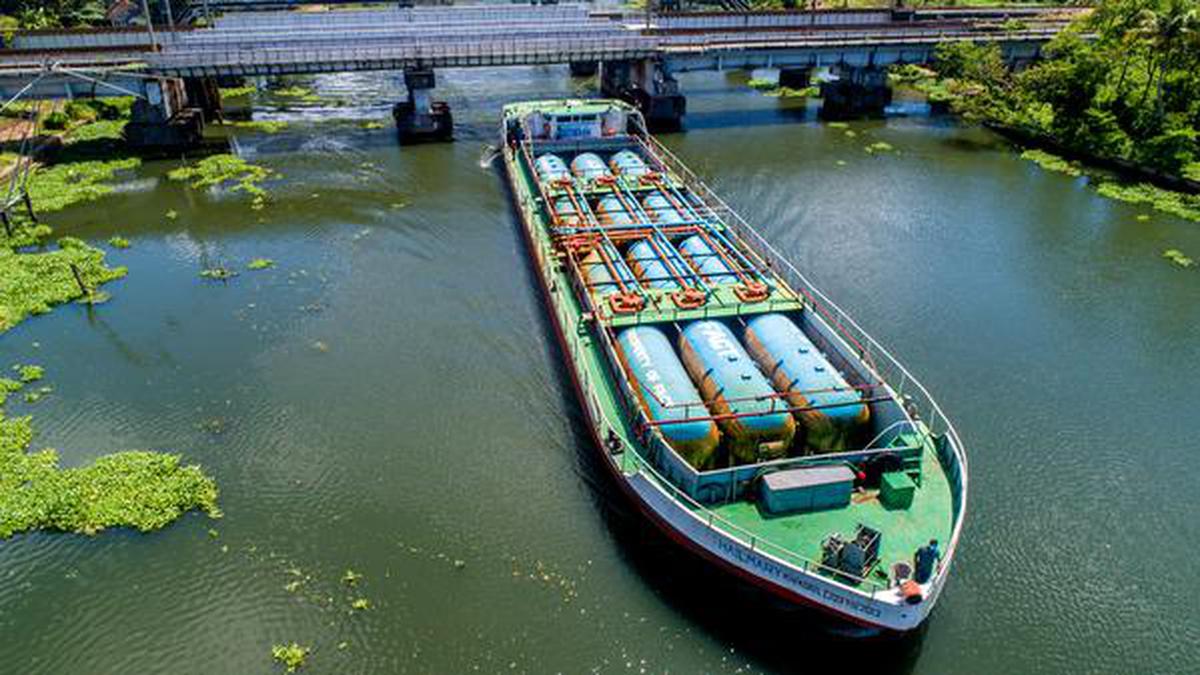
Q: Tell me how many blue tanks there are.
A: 12